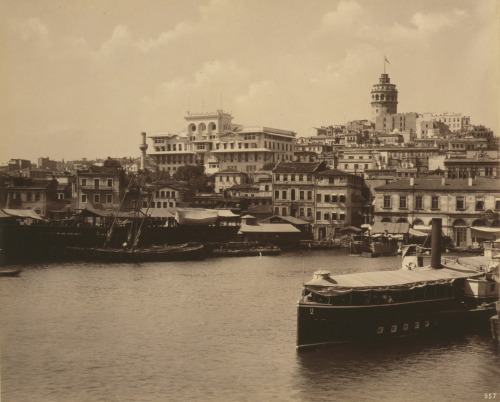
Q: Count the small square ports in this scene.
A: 5